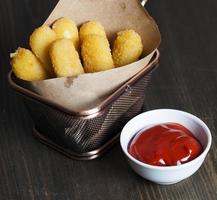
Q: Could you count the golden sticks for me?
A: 7